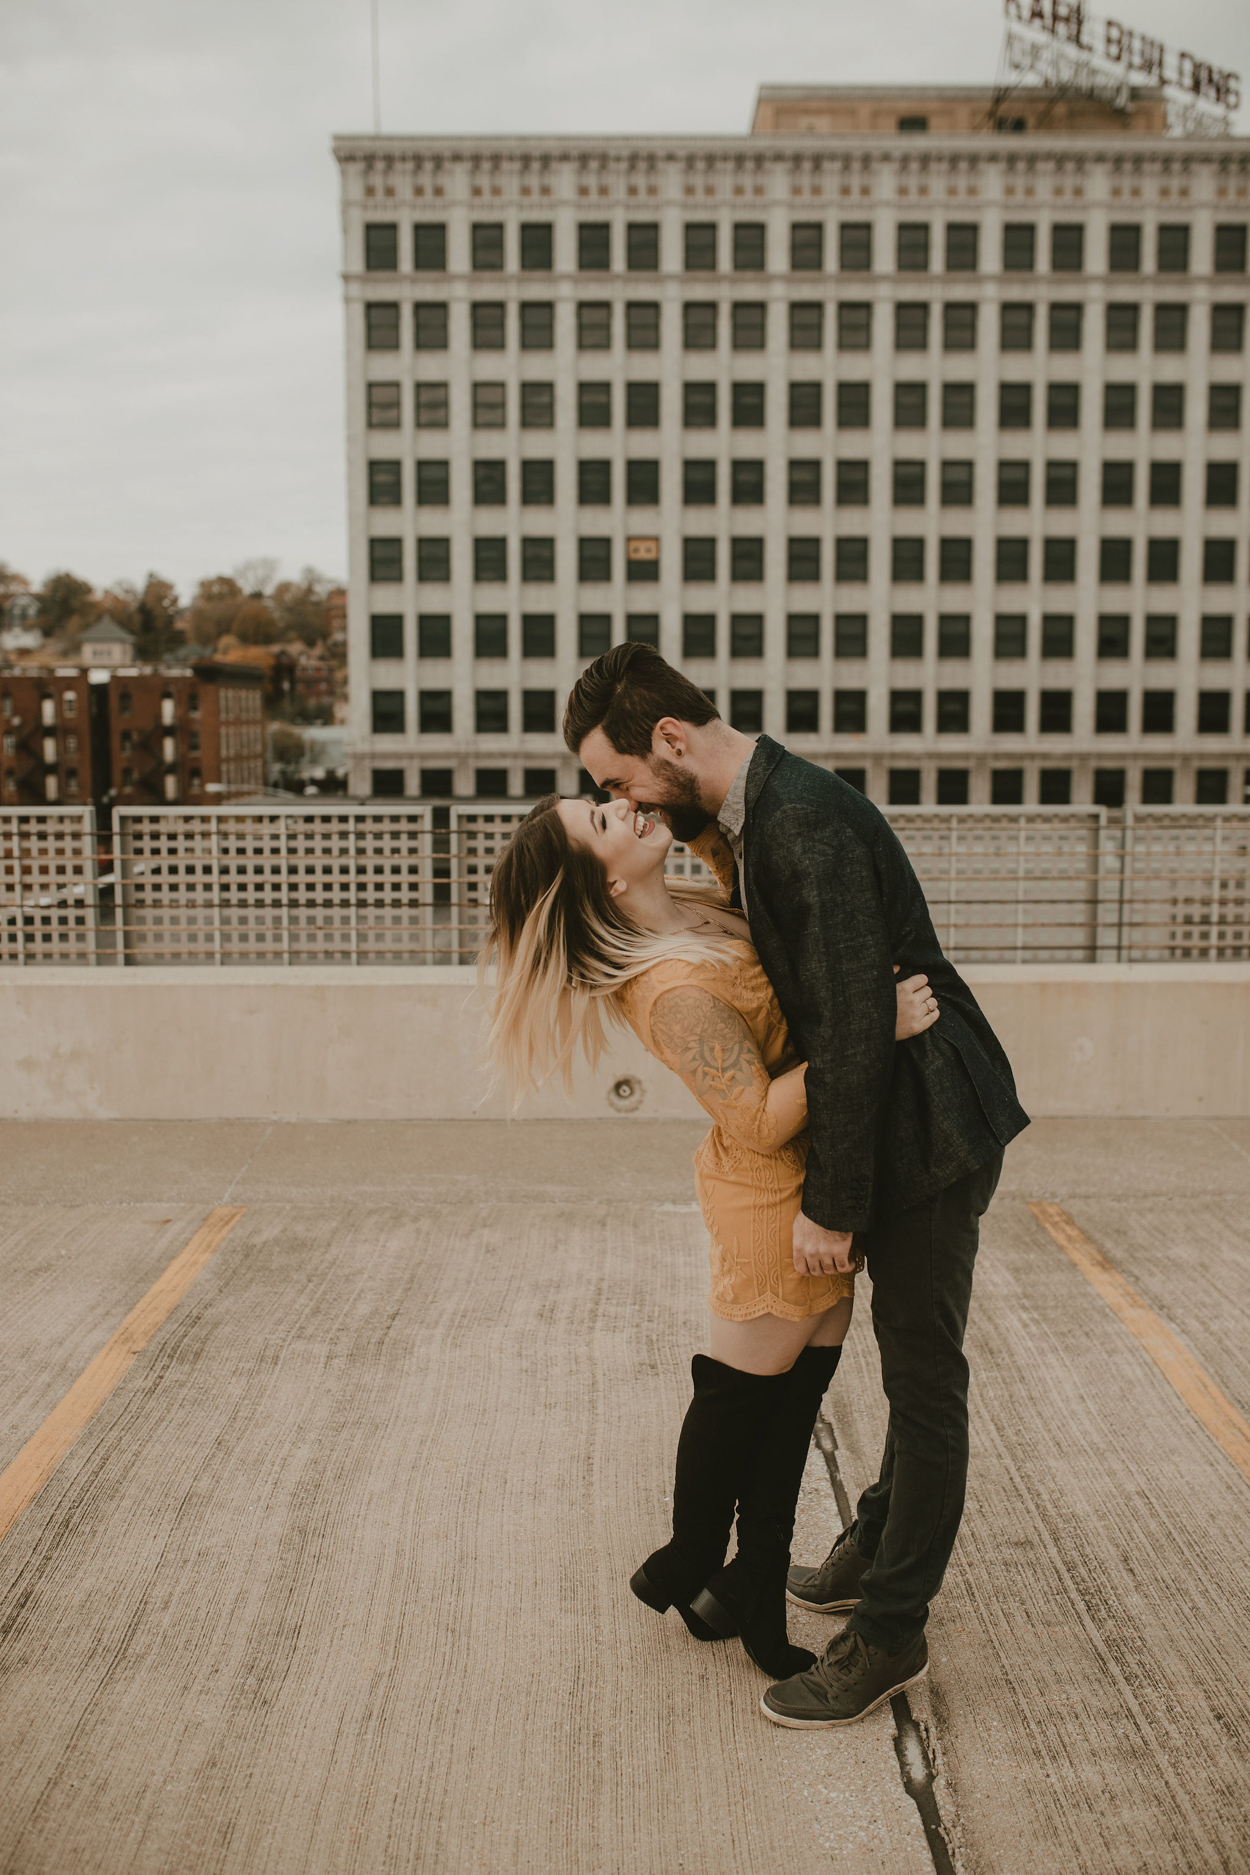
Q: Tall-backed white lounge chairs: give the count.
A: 0